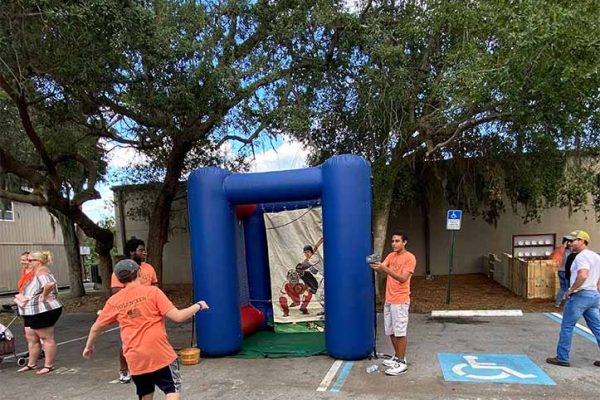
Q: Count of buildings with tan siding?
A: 2